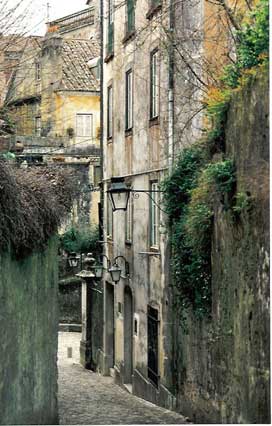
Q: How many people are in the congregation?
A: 0